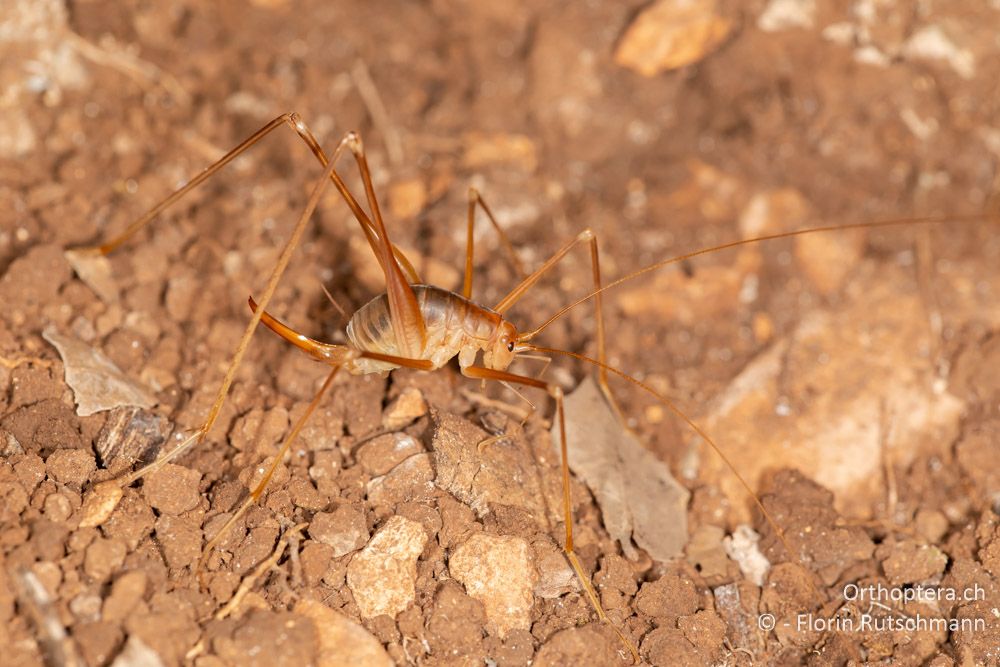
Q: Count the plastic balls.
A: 0